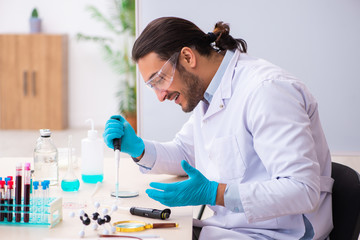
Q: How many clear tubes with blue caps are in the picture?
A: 3